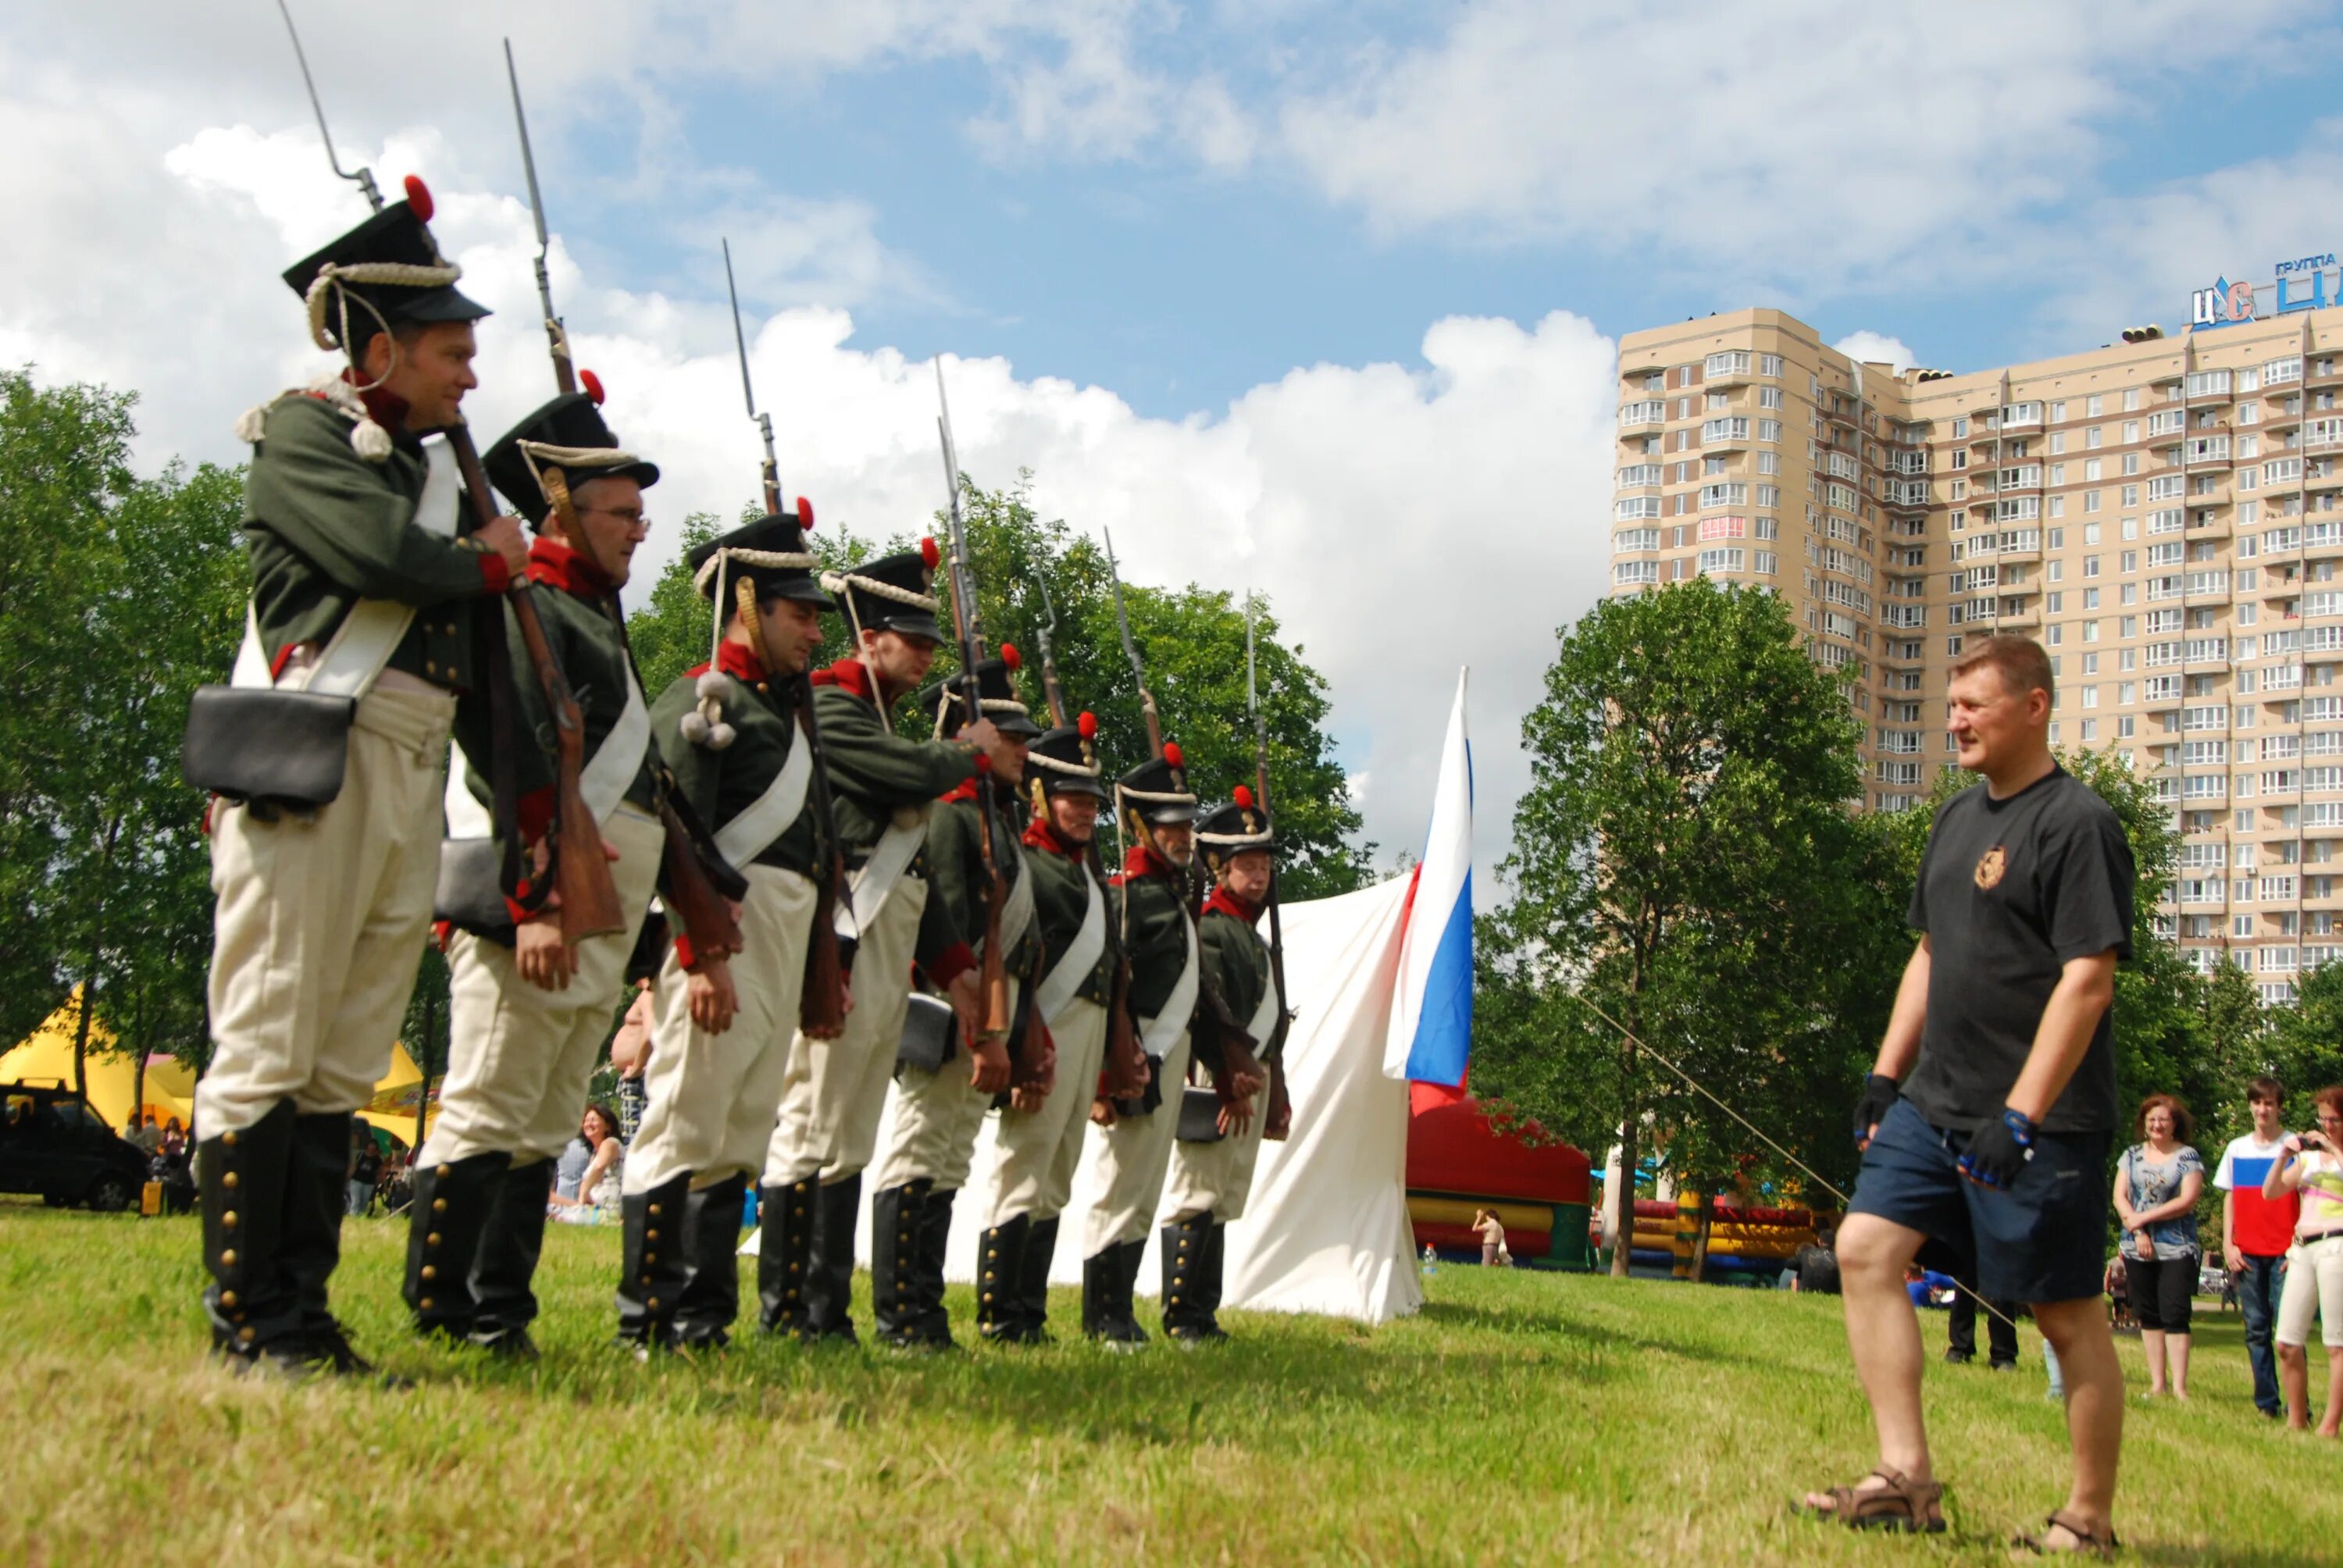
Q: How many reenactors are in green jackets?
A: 8